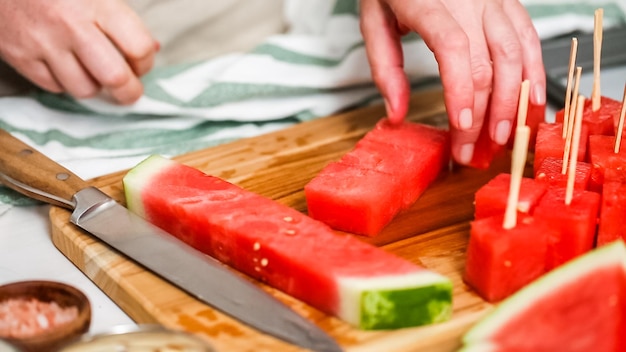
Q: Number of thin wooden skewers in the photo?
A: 7